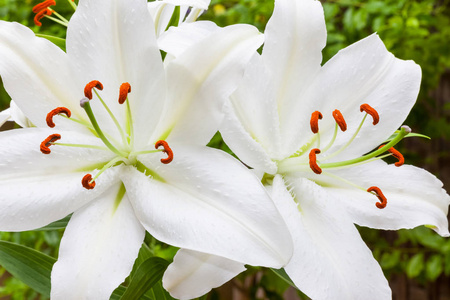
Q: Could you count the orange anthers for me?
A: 14